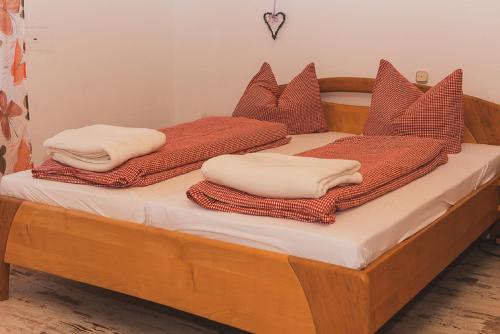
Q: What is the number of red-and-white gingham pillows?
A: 2